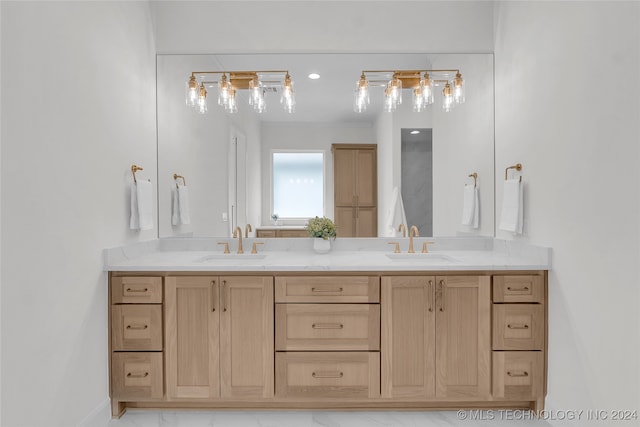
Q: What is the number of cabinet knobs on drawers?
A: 9